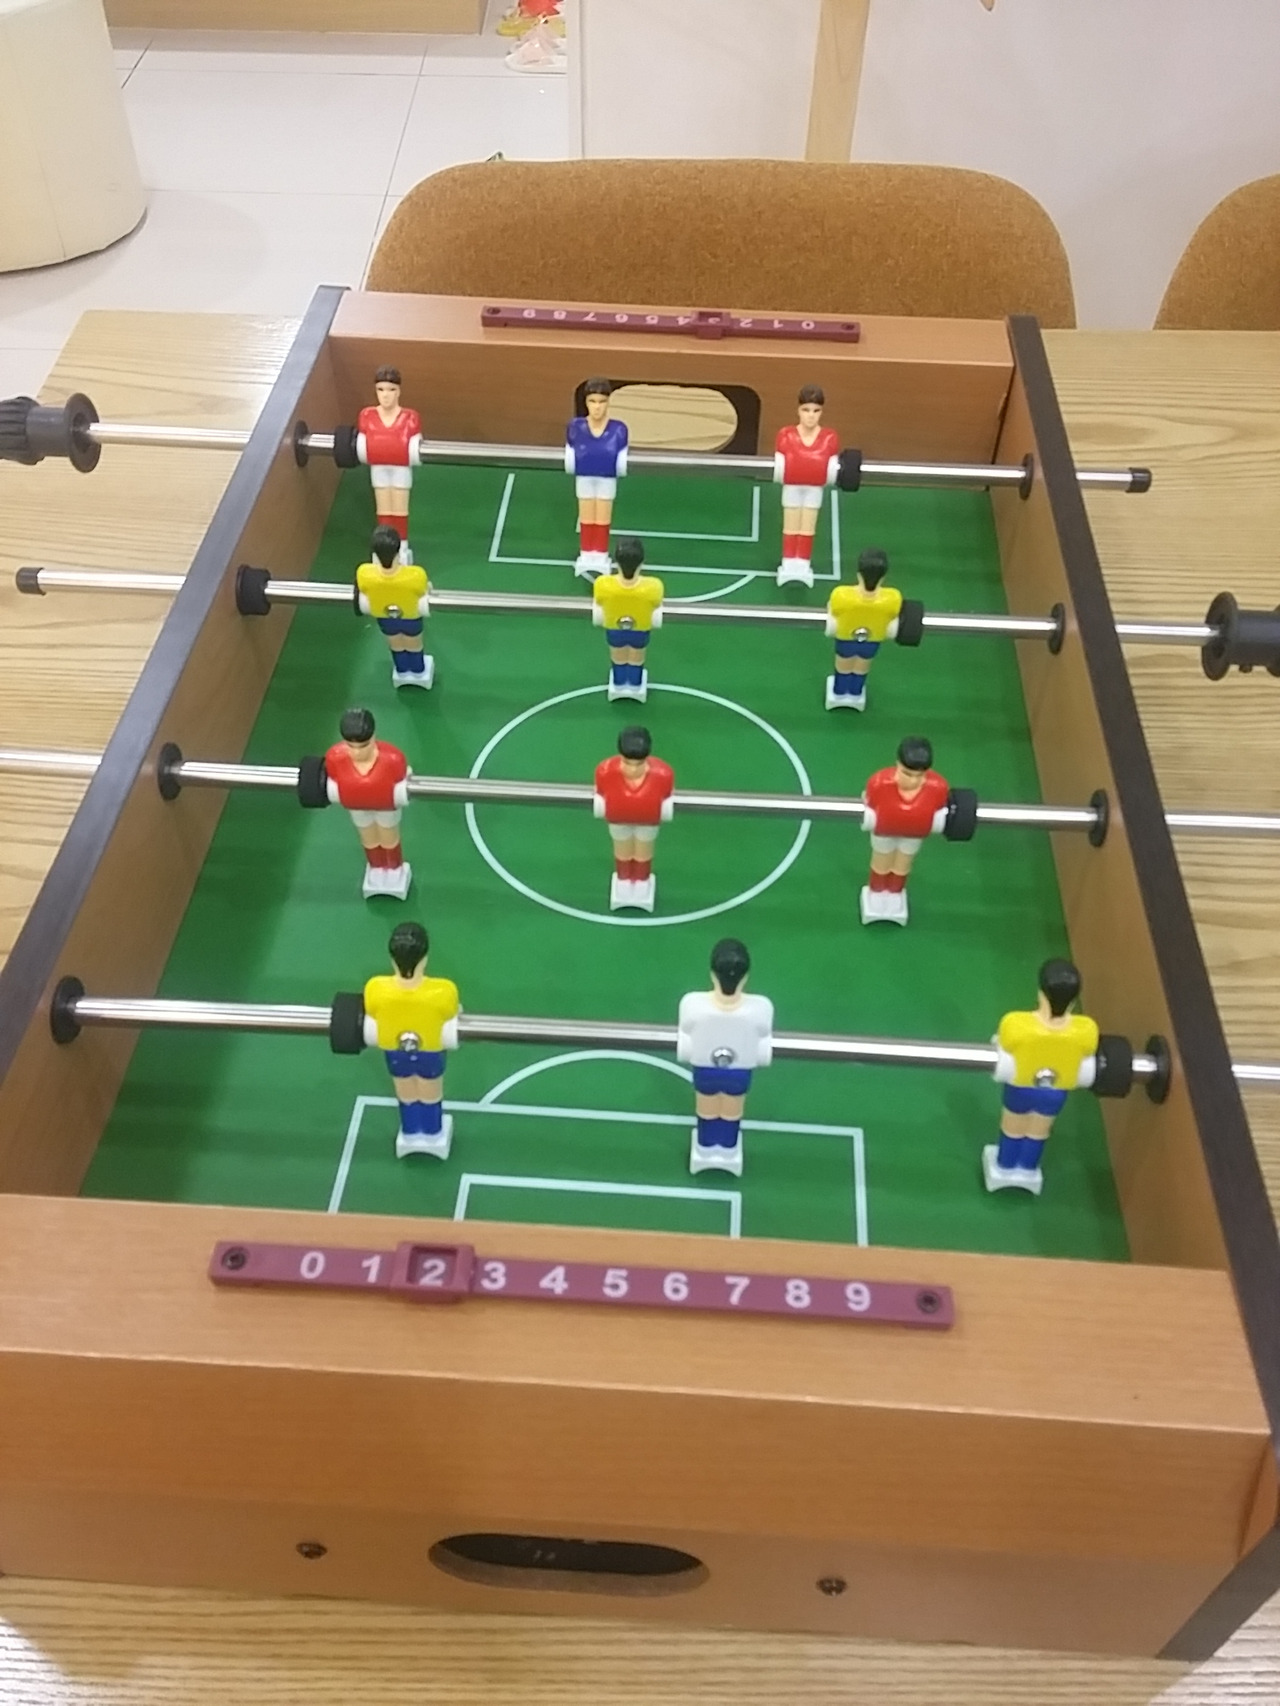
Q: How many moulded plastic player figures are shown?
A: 12